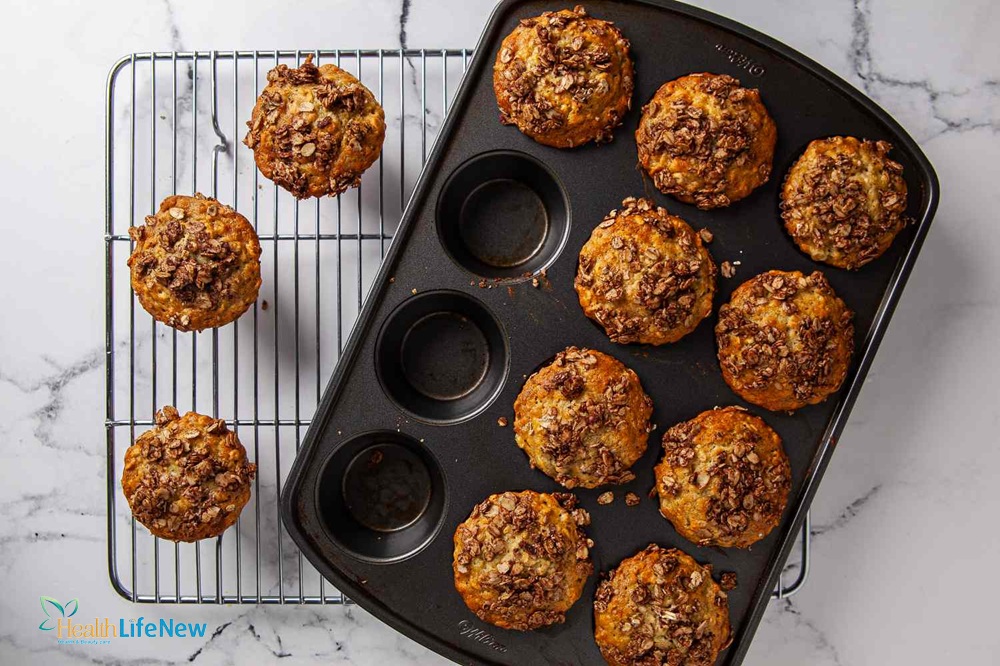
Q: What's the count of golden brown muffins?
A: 12